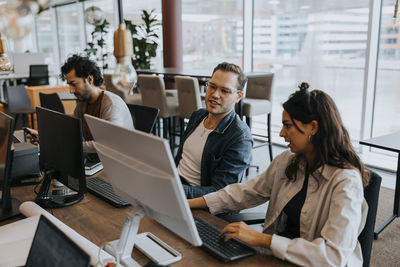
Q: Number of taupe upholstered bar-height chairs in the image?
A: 4